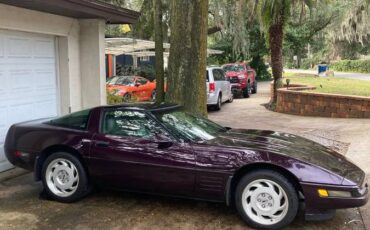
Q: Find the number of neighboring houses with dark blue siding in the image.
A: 1